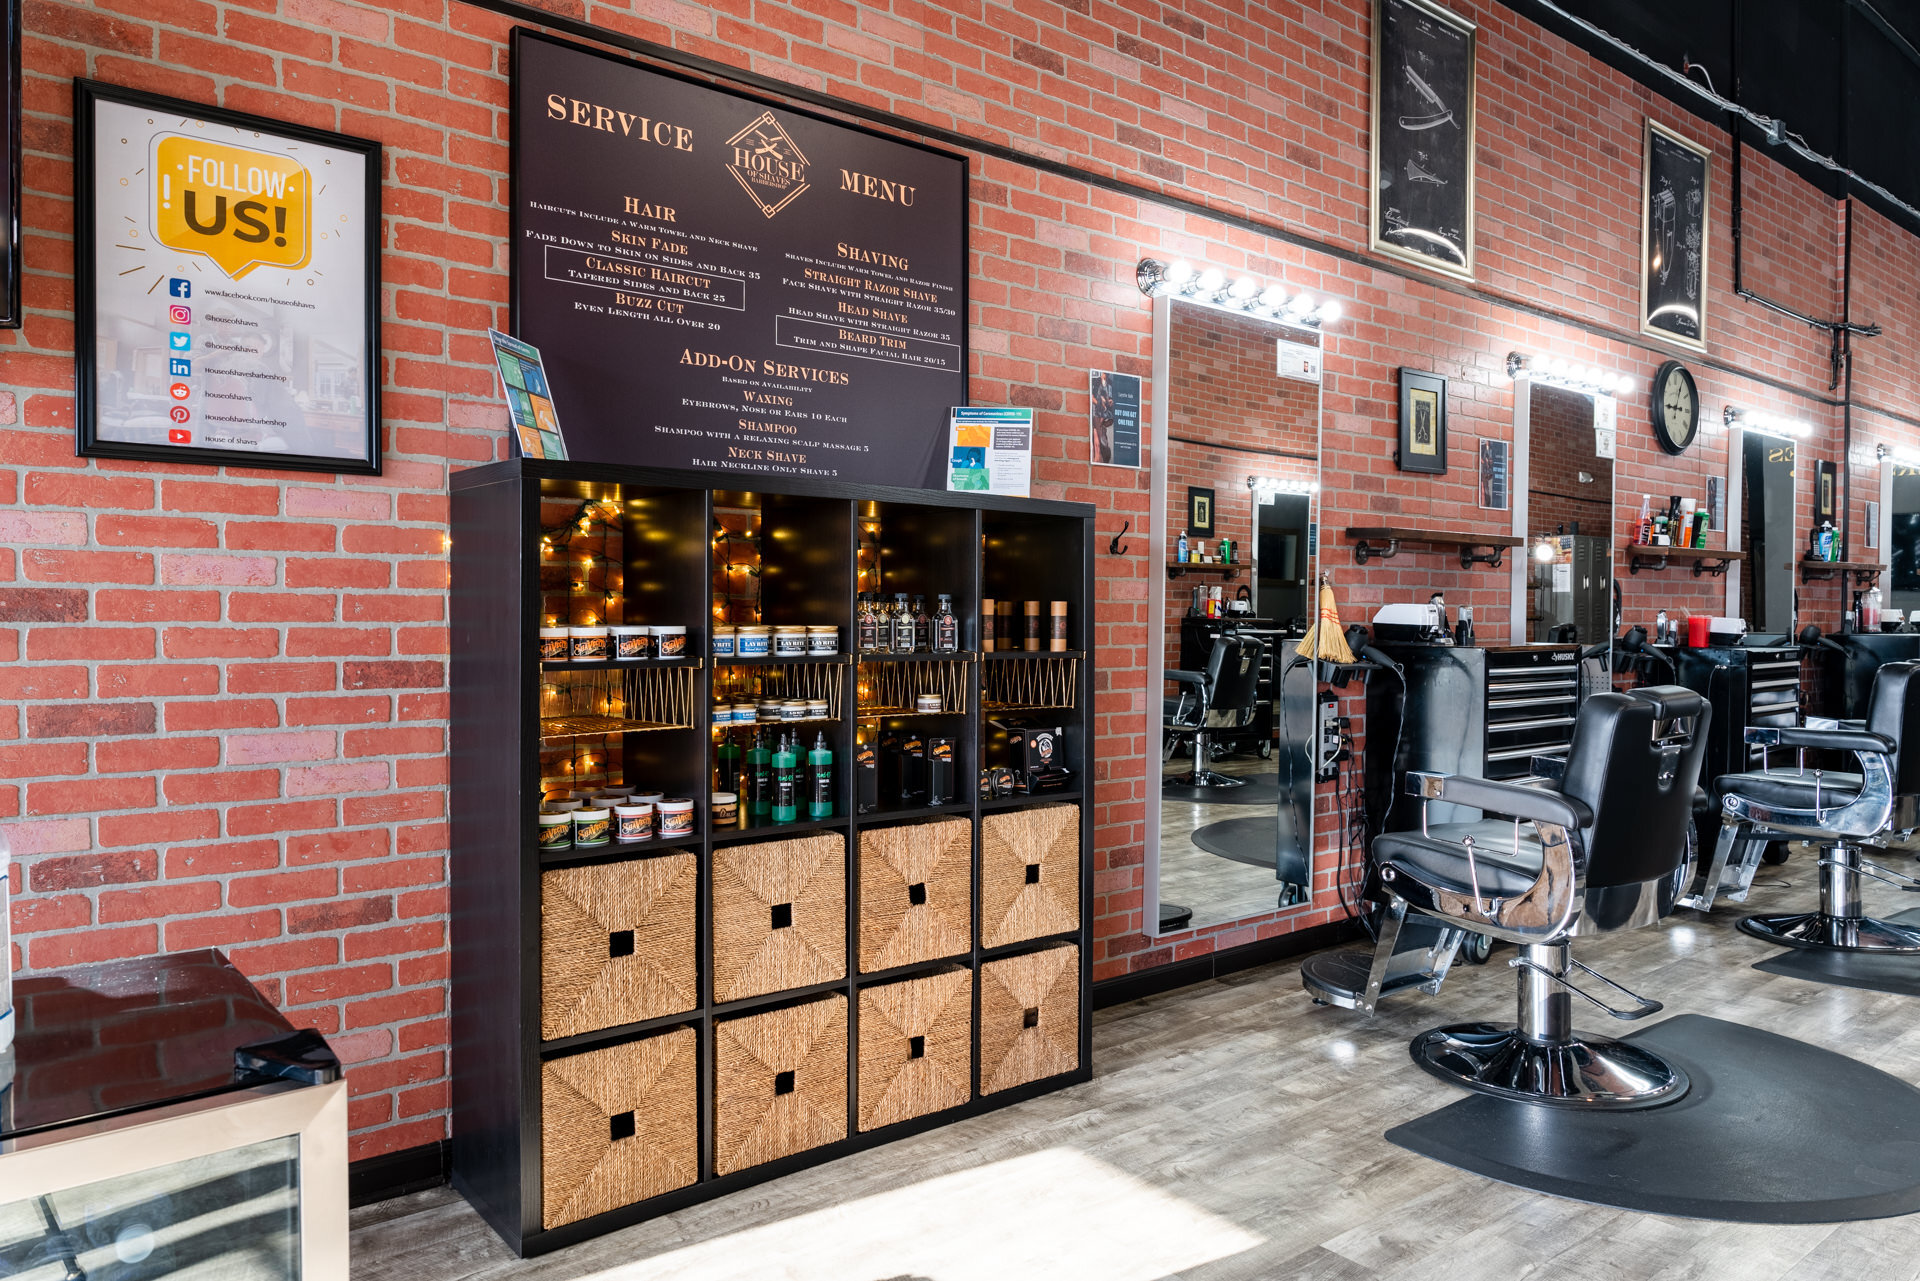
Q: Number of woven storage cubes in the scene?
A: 8